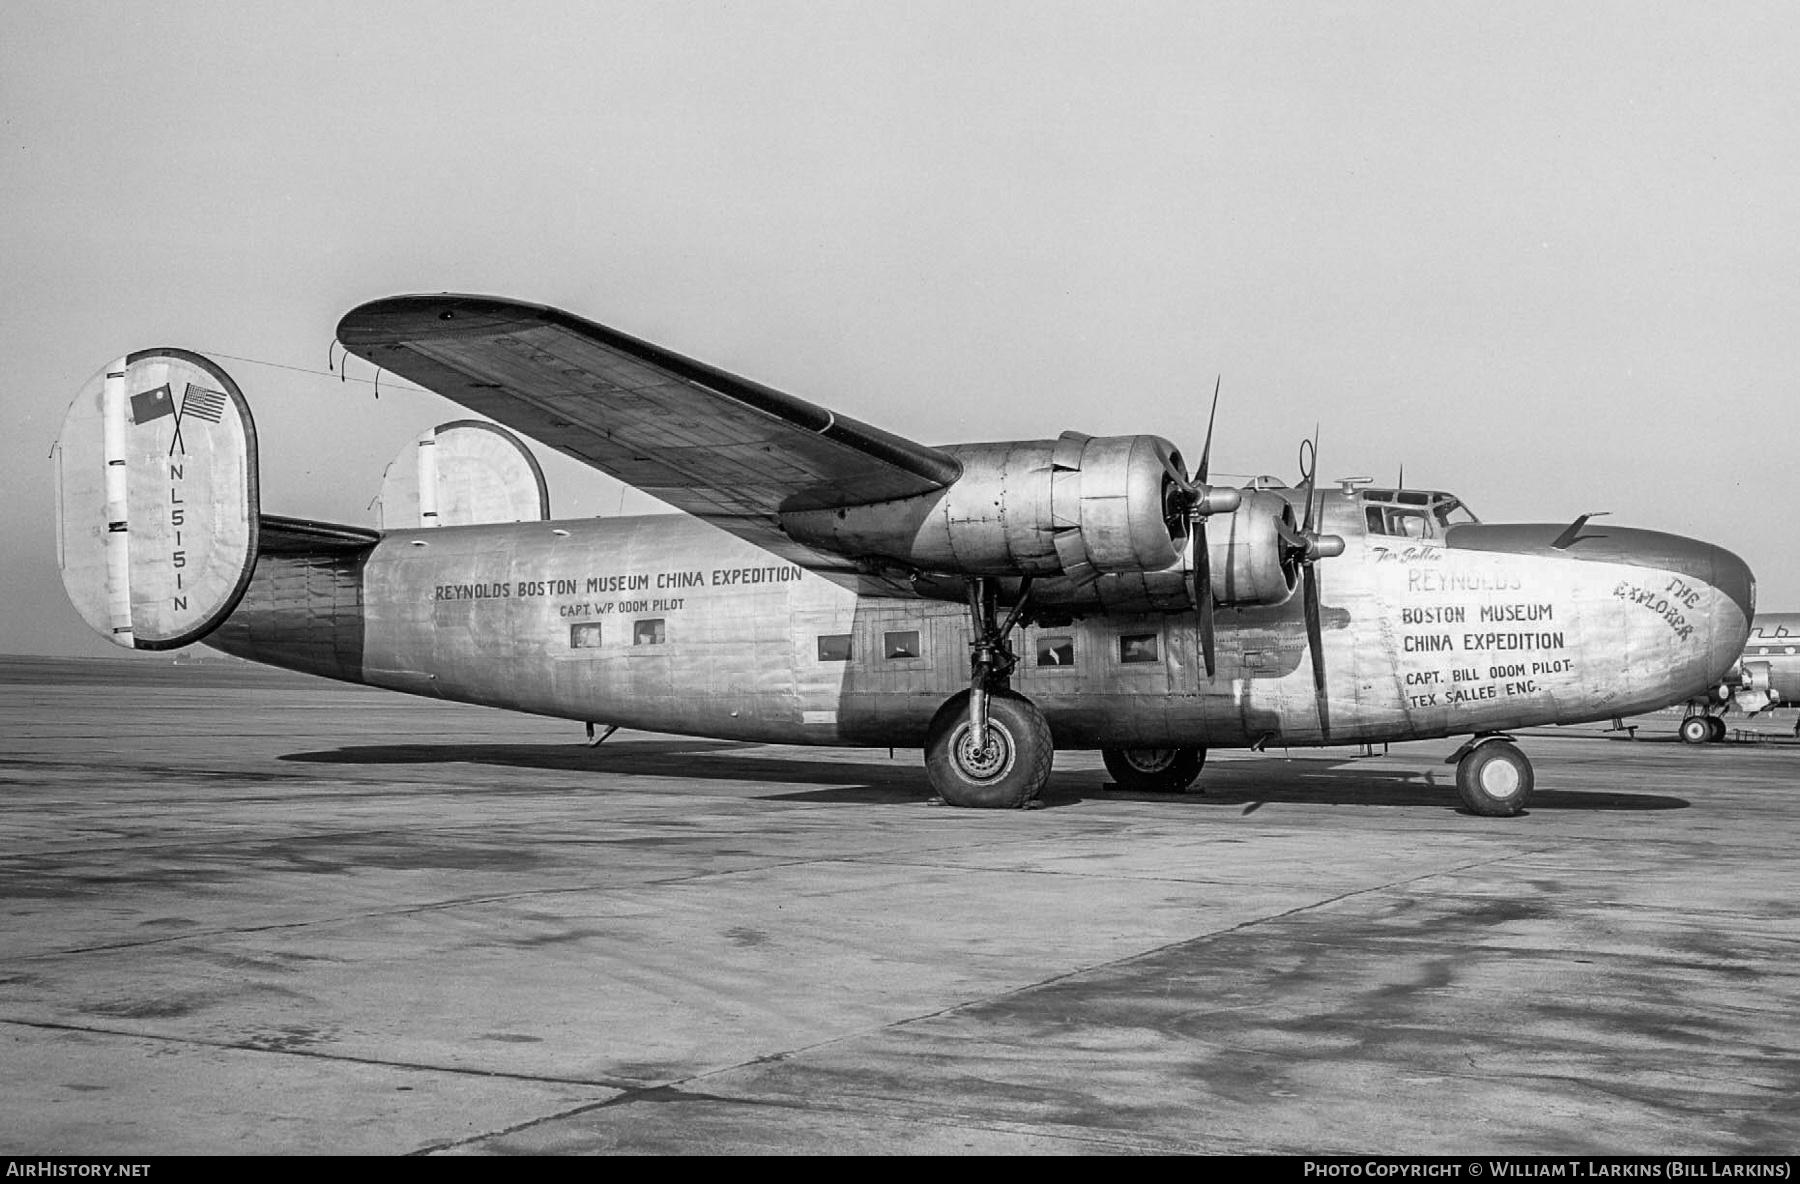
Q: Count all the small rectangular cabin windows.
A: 6